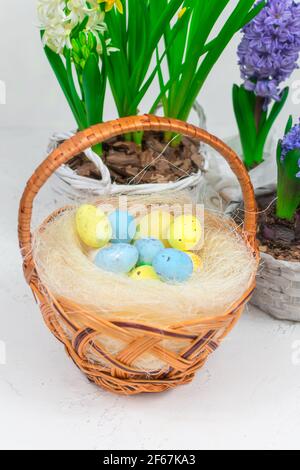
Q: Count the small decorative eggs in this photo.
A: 9